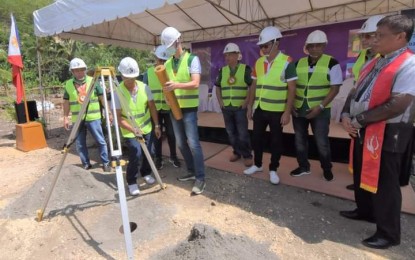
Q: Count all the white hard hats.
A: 8